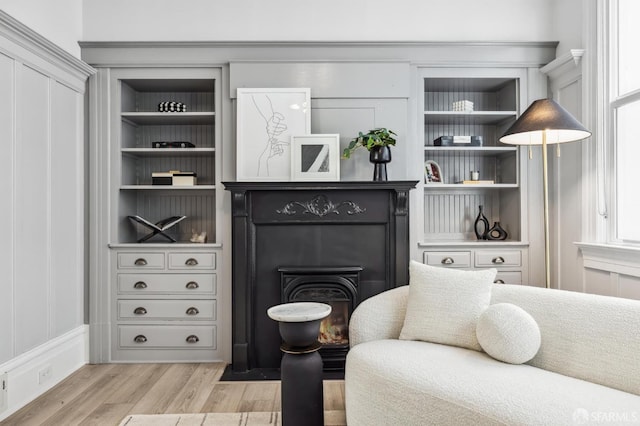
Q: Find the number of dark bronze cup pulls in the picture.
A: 11